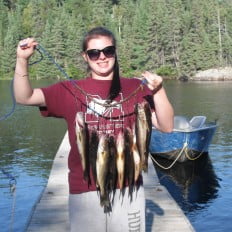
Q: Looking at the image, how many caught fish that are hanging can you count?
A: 8